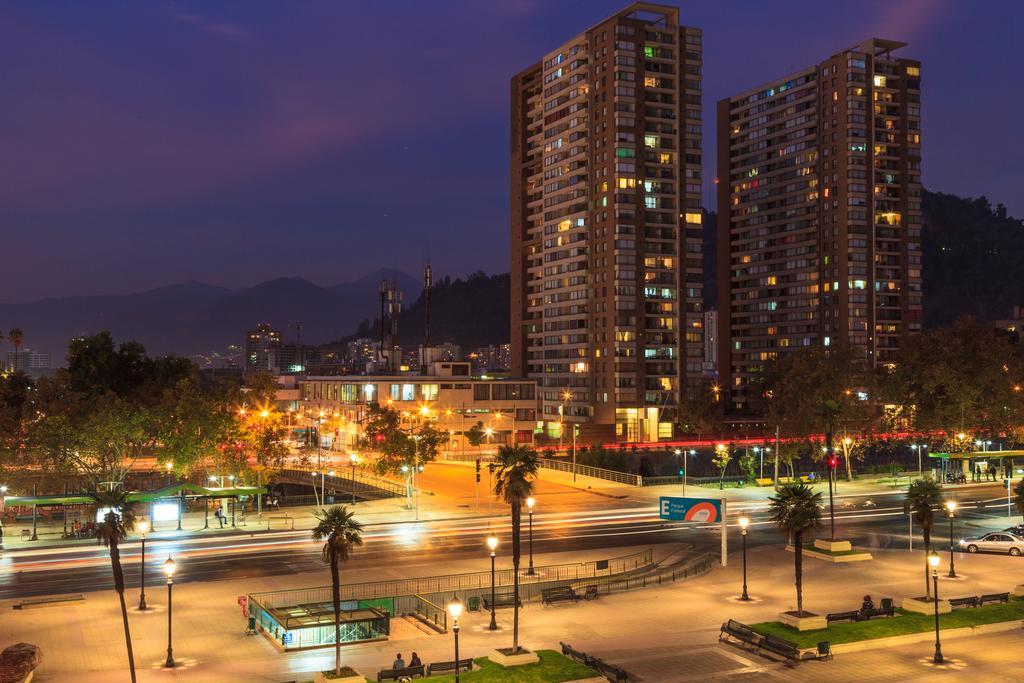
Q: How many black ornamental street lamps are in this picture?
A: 8